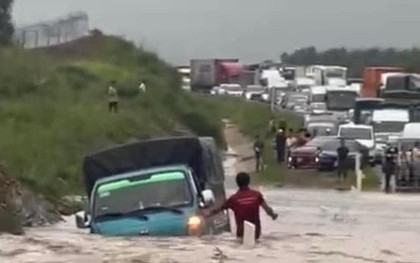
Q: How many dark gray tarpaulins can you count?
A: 1